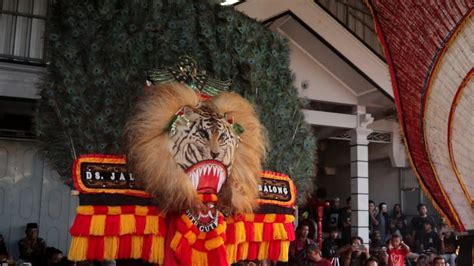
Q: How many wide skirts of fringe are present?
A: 2